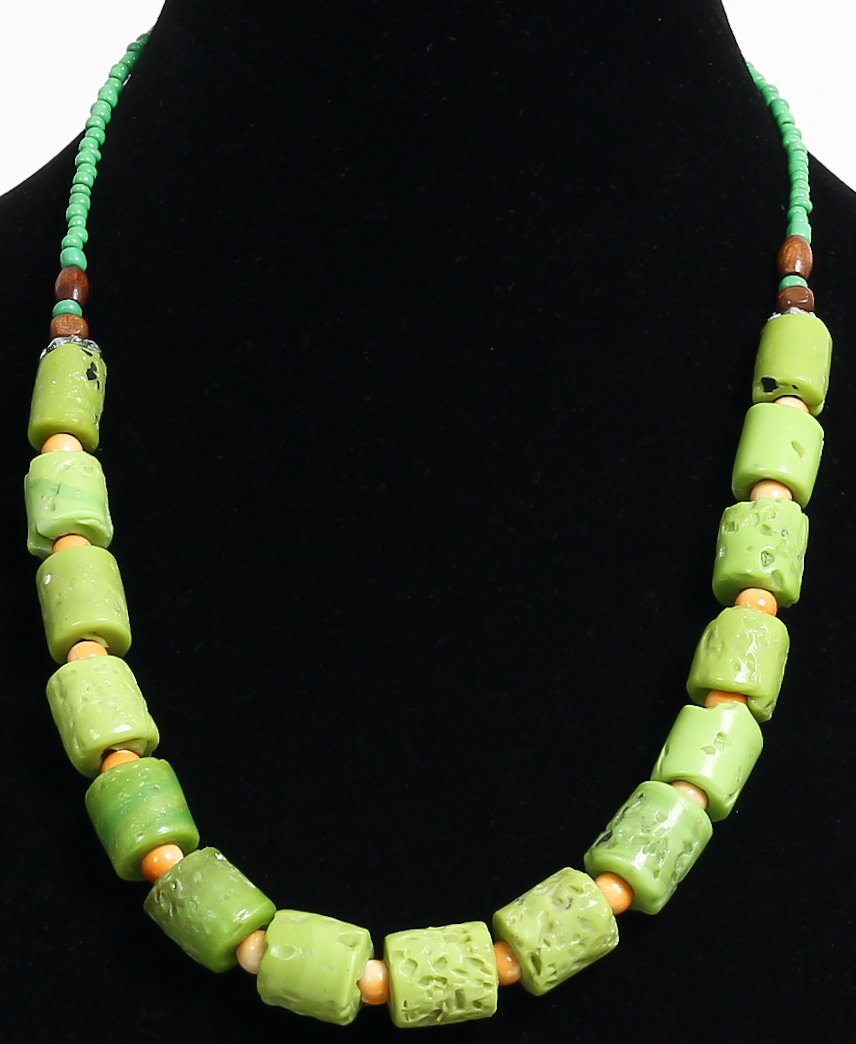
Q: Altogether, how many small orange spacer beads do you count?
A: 14